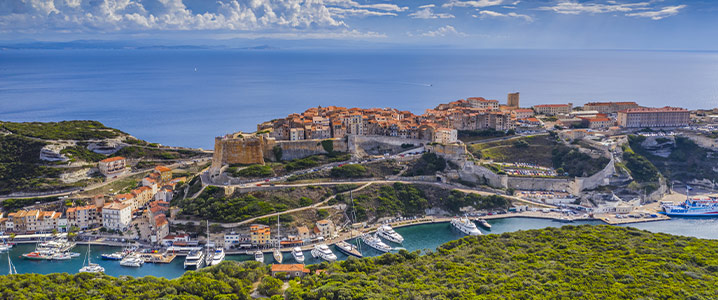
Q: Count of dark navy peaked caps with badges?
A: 0